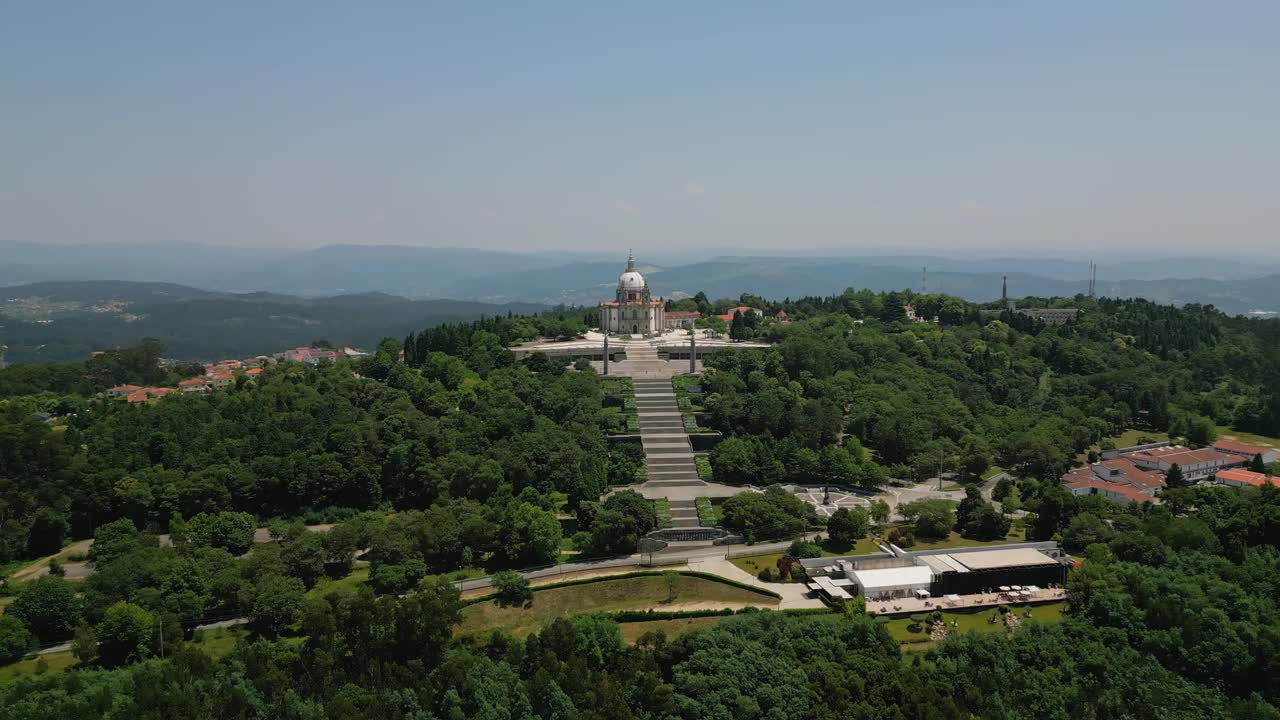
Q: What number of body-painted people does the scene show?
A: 0